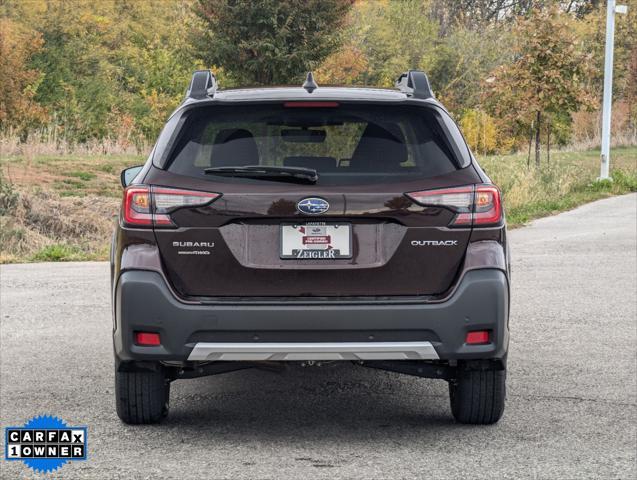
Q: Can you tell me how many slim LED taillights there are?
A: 2